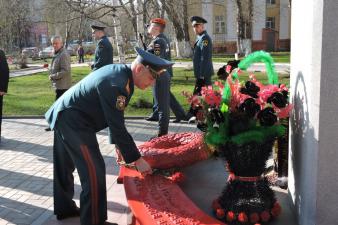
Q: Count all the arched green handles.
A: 1